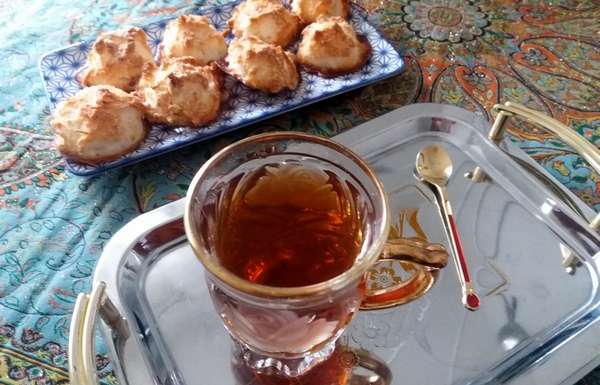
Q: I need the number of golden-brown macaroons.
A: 8